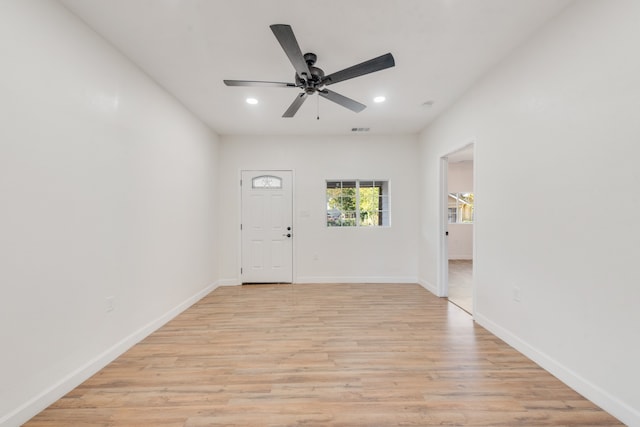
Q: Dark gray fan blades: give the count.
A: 5